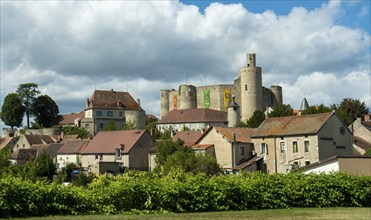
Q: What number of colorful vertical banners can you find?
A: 3